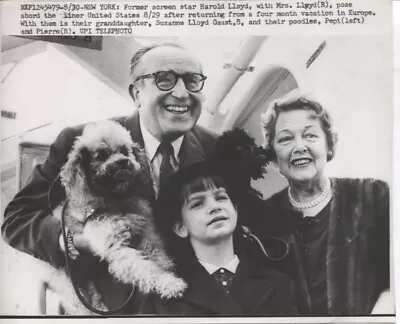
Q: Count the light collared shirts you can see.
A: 2